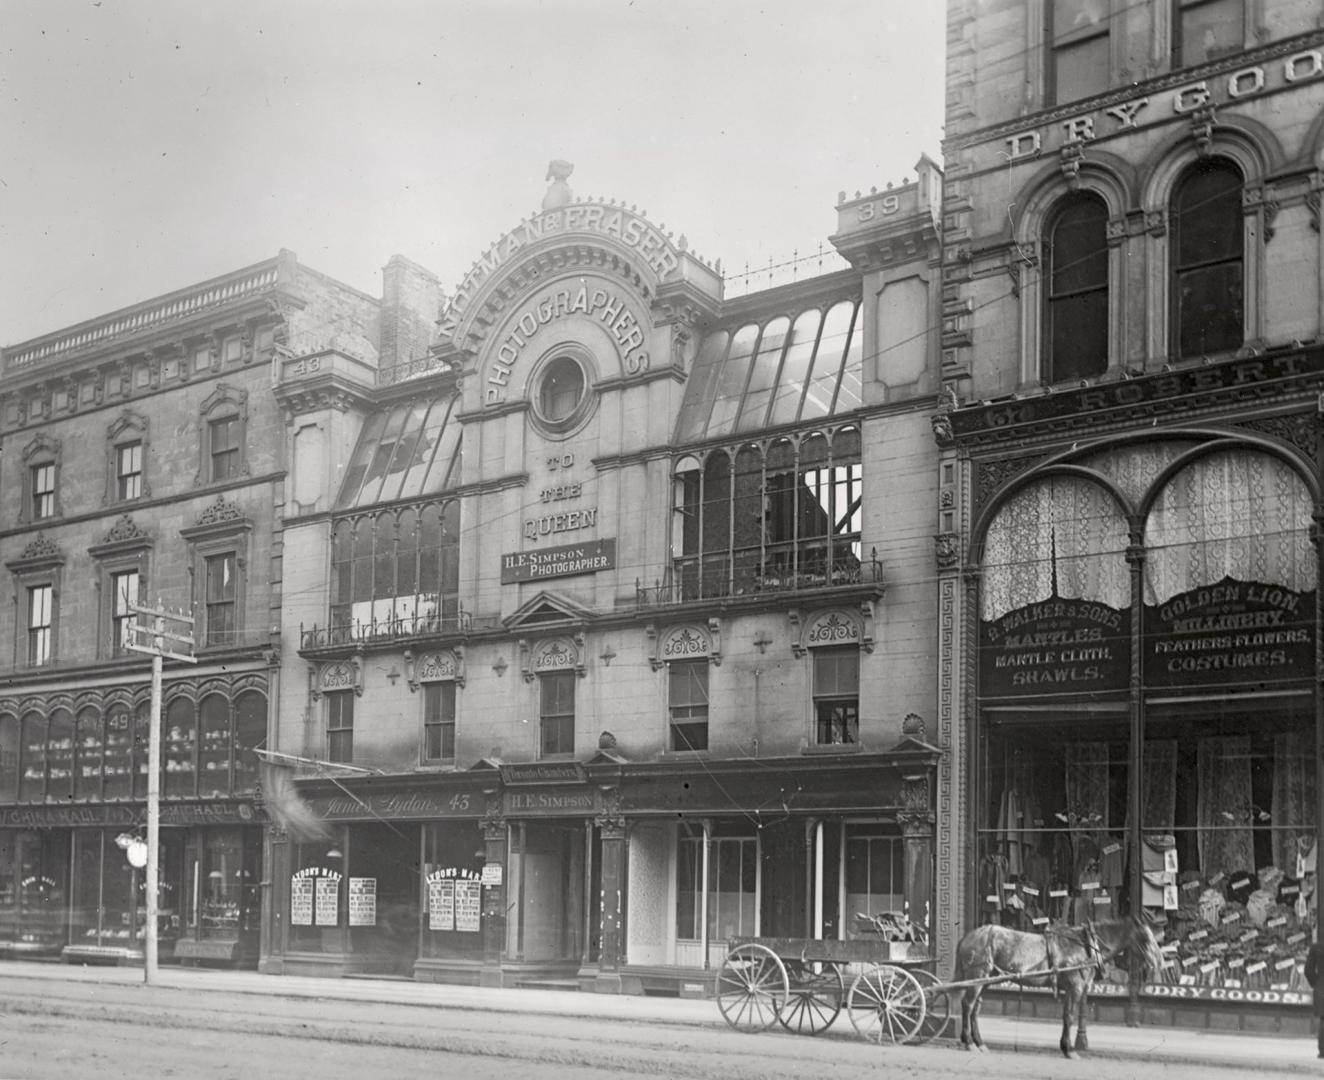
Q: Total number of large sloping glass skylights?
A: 2